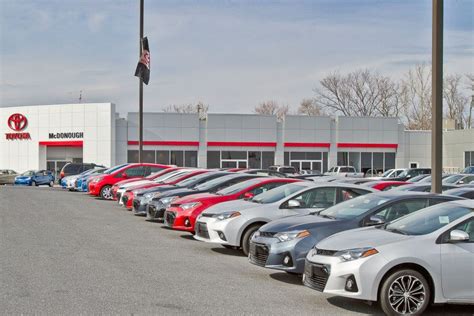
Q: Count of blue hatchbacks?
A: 1